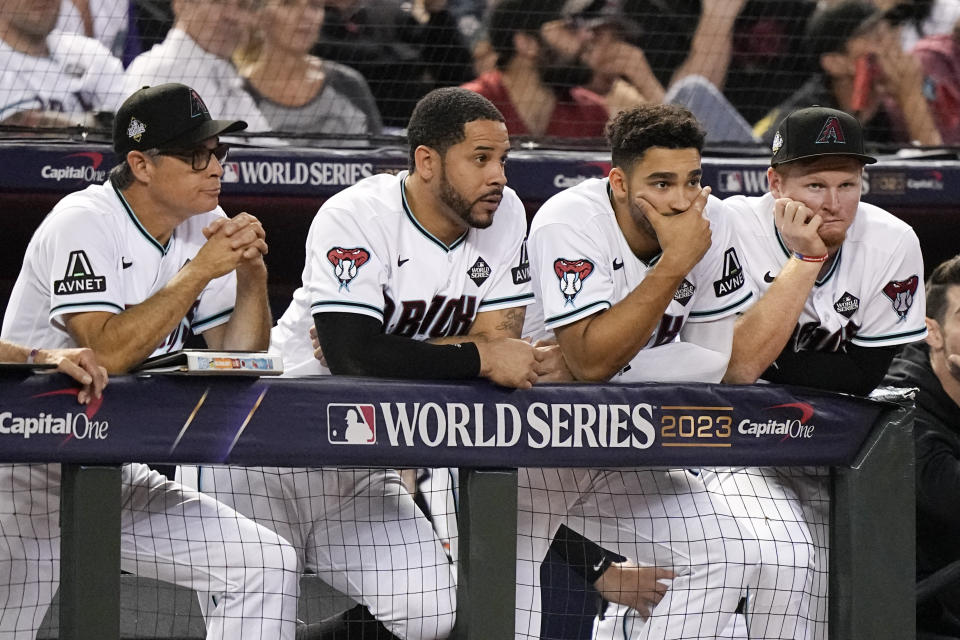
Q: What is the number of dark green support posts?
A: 3